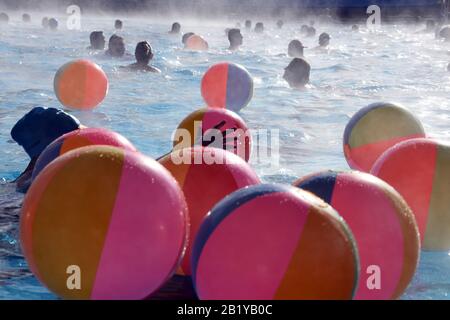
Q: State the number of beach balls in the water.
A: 11